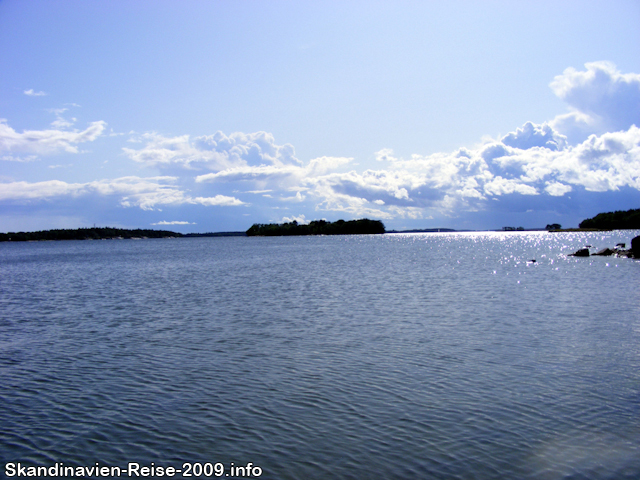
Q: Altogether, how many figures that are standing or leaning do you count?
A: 0